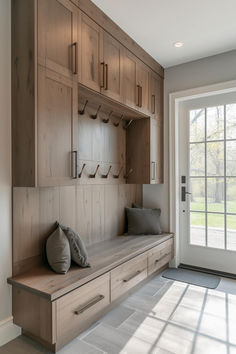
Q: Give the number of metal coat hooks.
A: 10